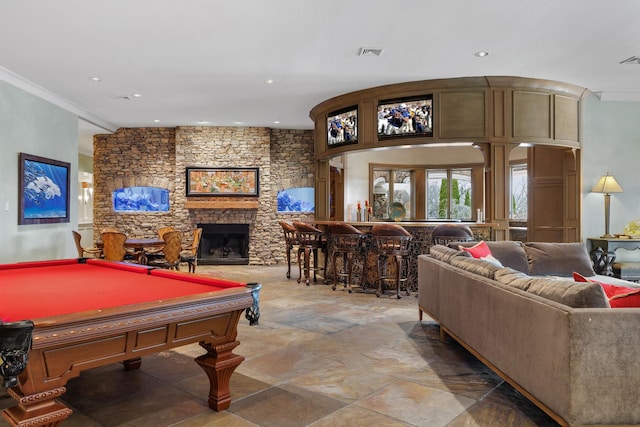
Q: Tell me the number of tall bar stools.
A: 5